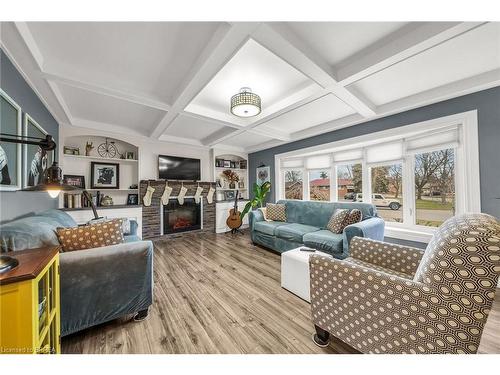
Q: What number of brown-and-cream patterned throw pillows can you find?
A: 4